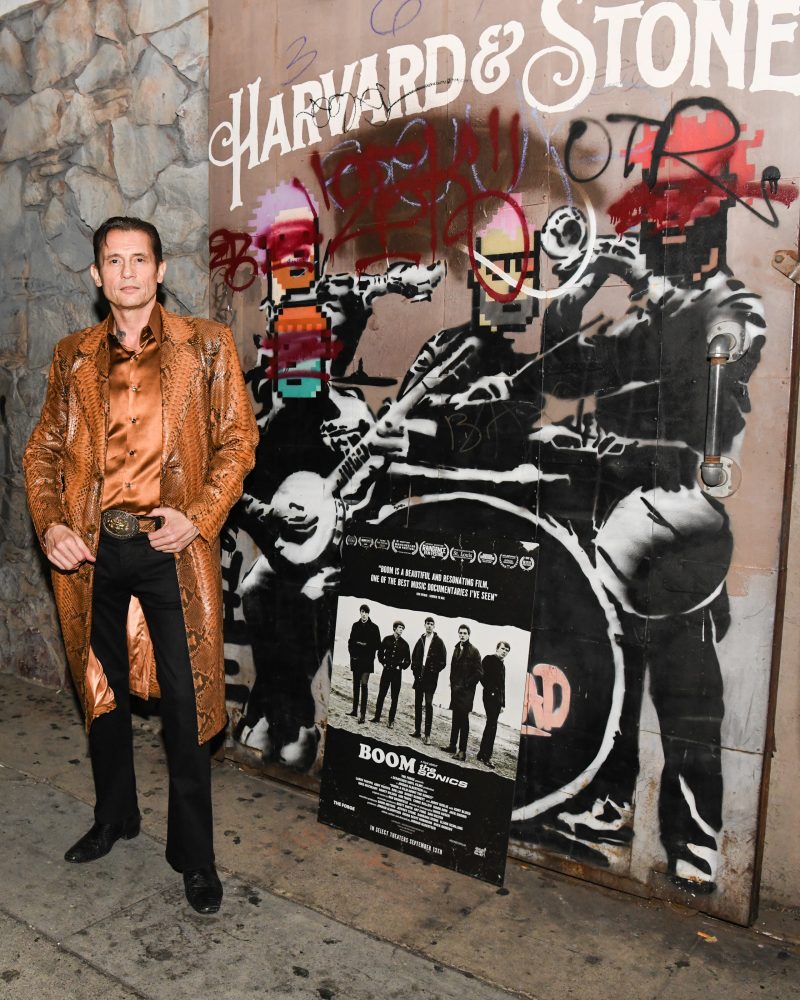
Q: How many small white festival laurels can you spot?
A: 9